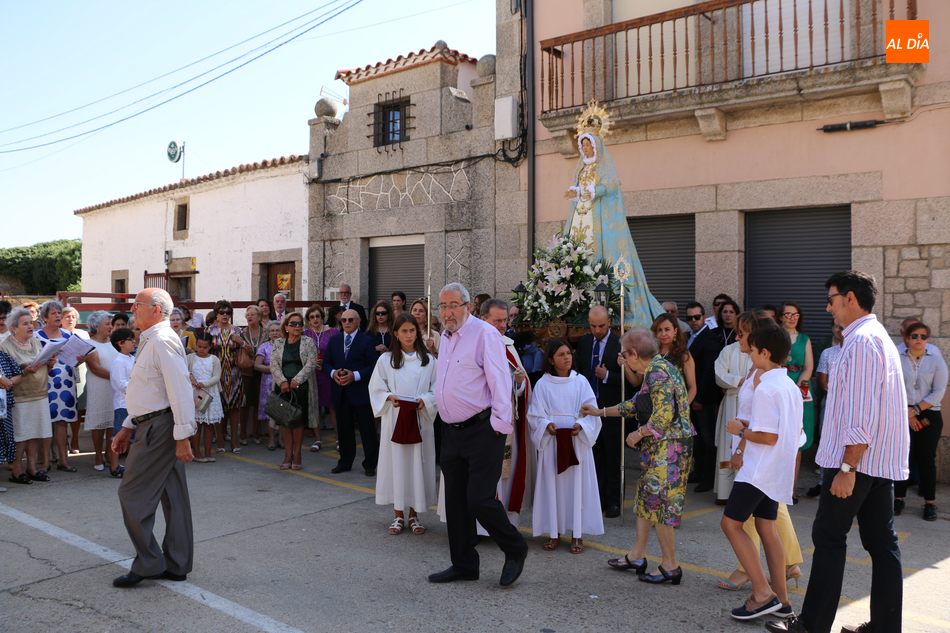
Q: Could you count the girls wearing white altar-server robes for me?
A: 2